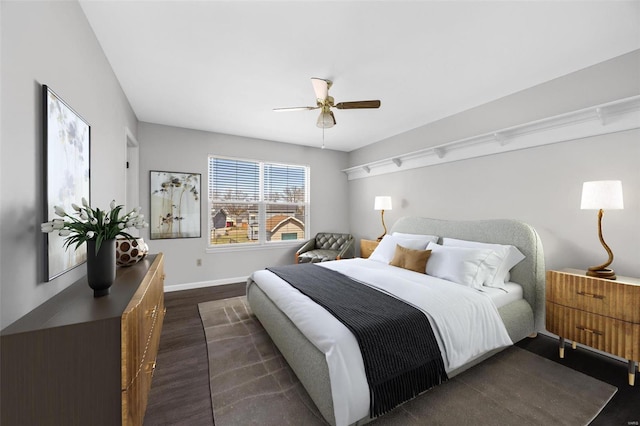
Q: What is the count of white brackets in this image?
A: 5